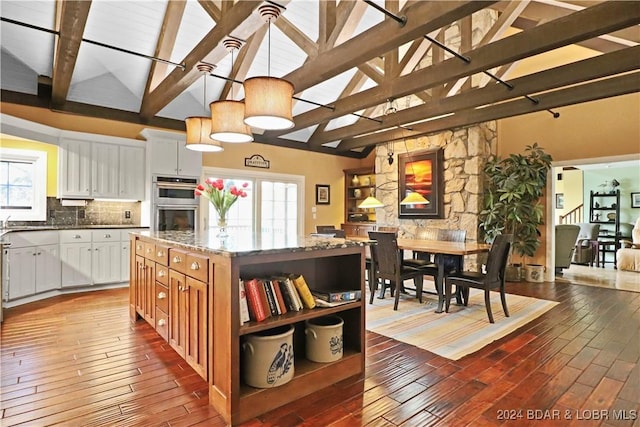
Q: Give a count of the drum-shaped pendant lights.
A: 3